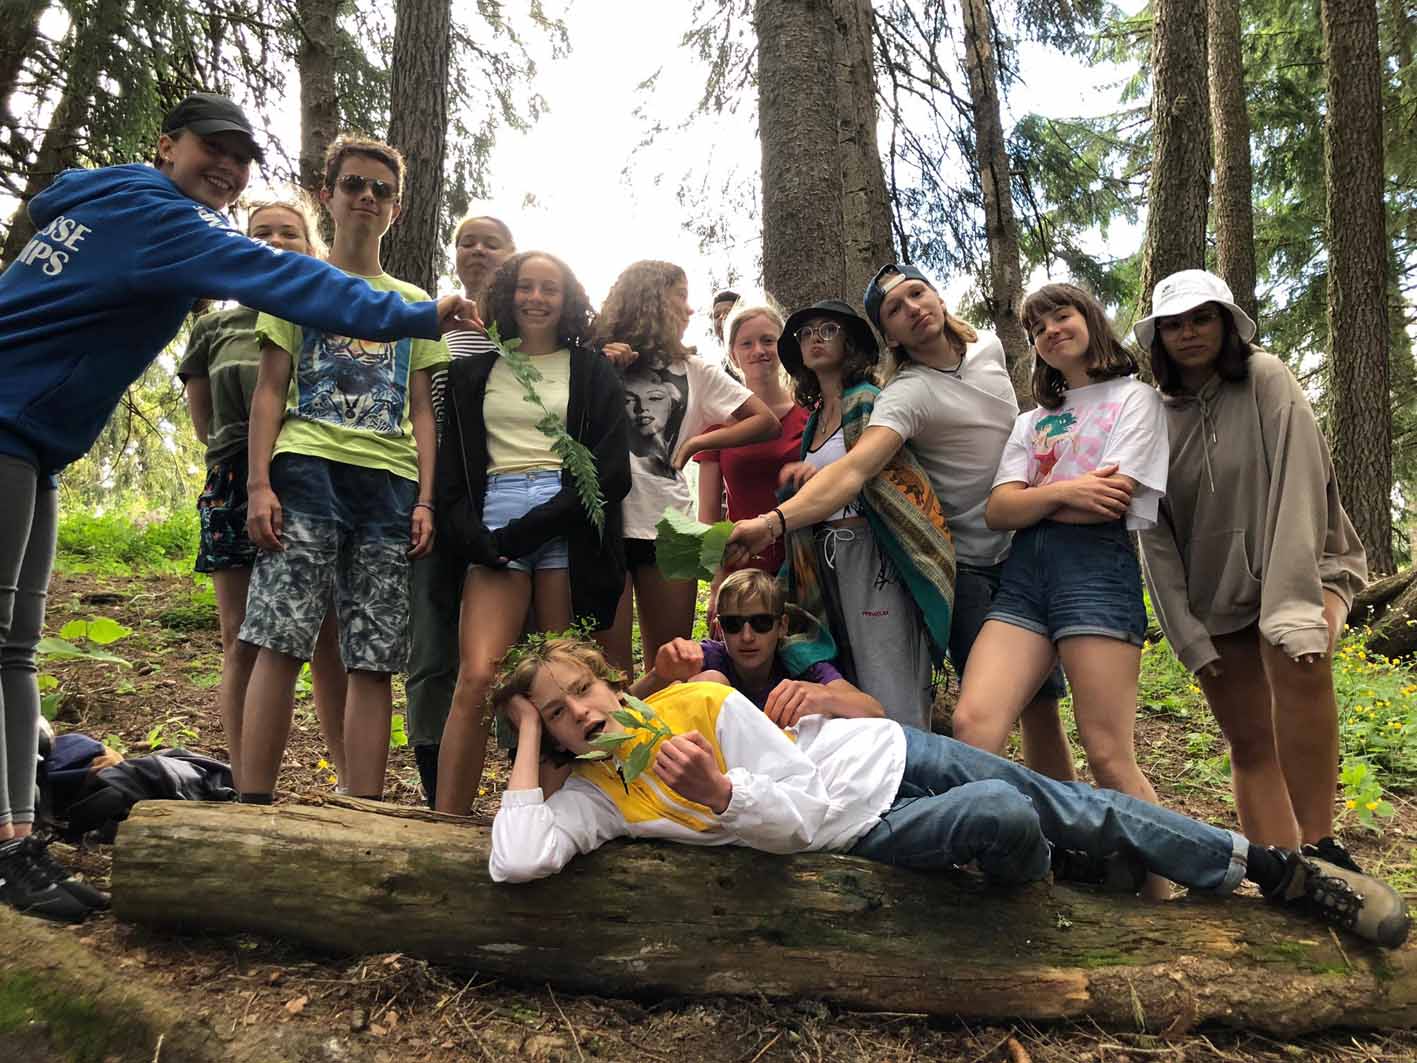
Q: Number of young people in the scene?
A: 14